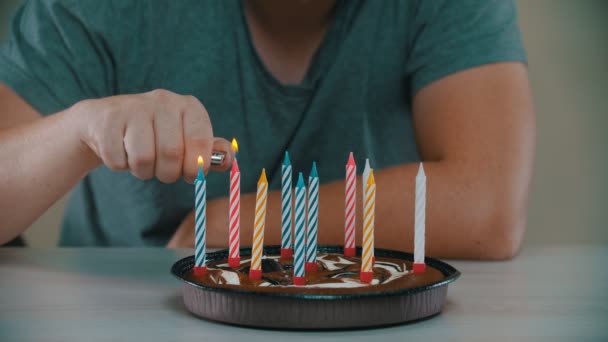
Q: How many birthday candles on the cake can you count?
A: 10